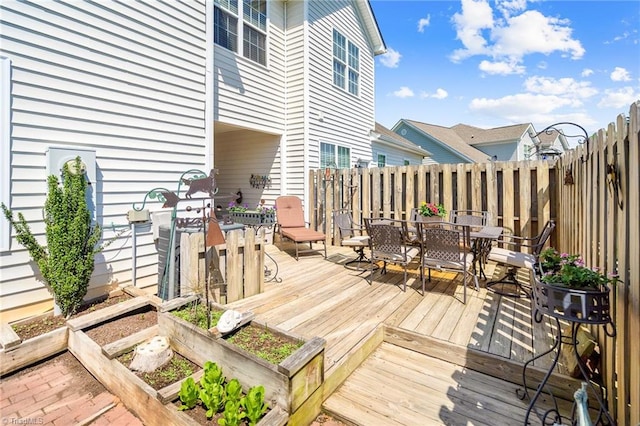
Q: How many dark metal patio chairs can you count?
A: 6